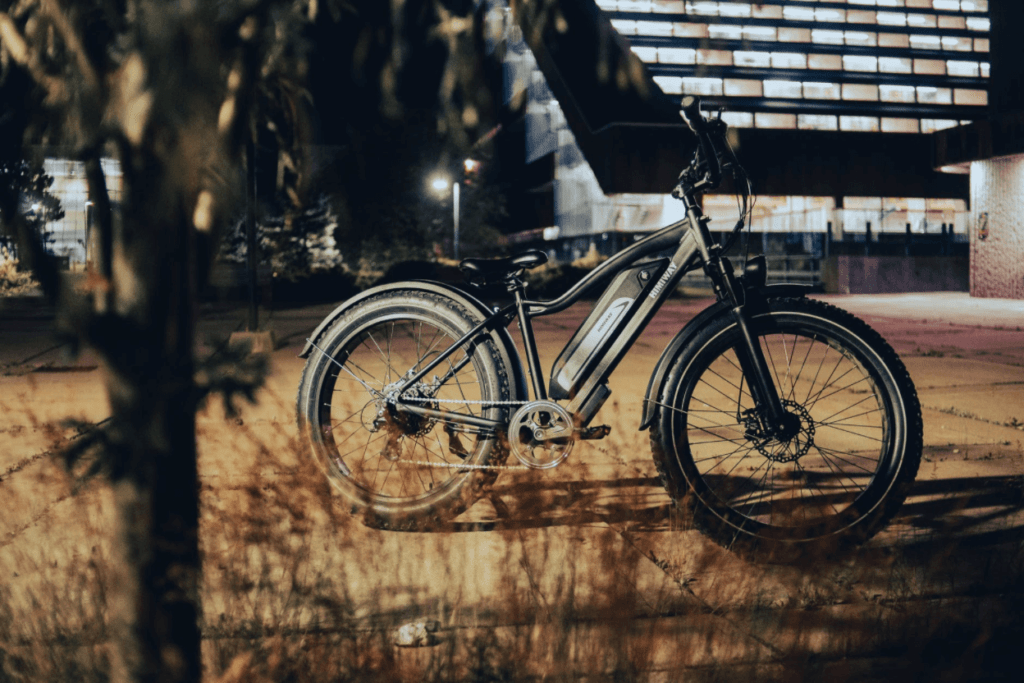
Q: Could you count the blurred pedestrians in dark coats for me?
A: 0